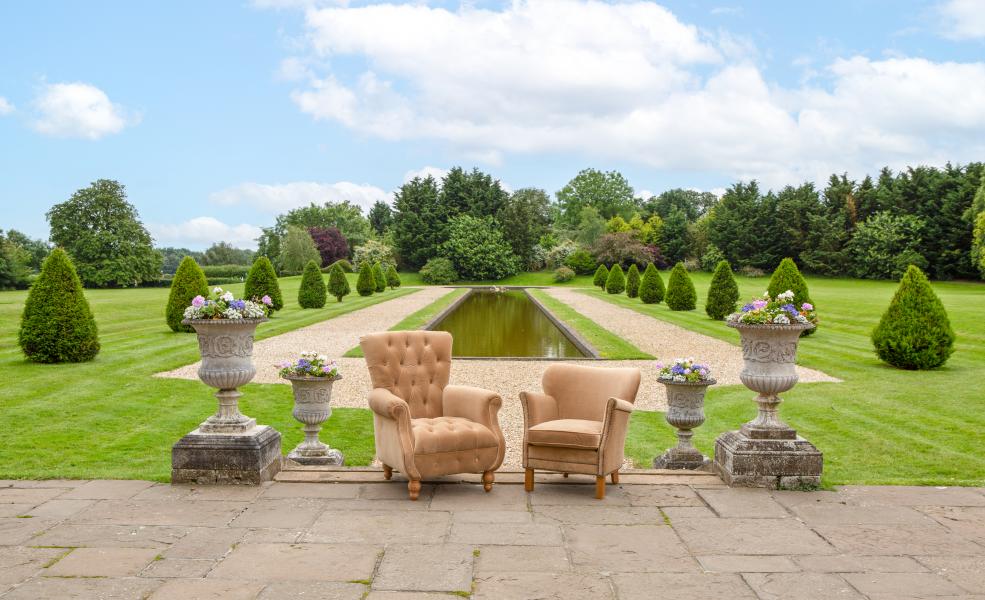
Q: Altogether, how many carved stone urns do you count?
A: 4